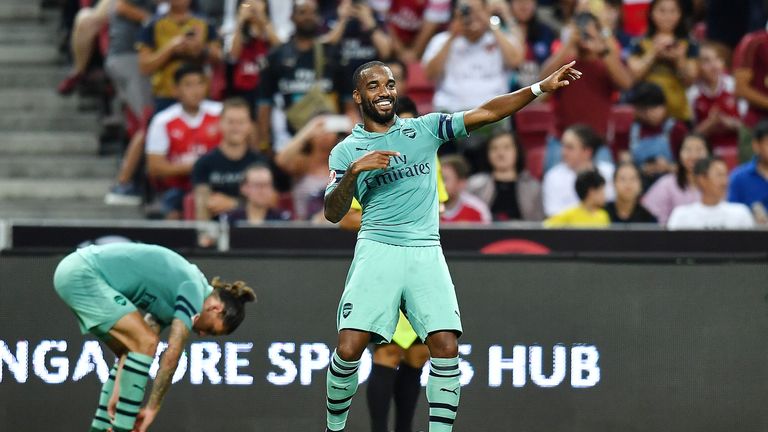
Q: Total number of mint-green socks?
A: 4